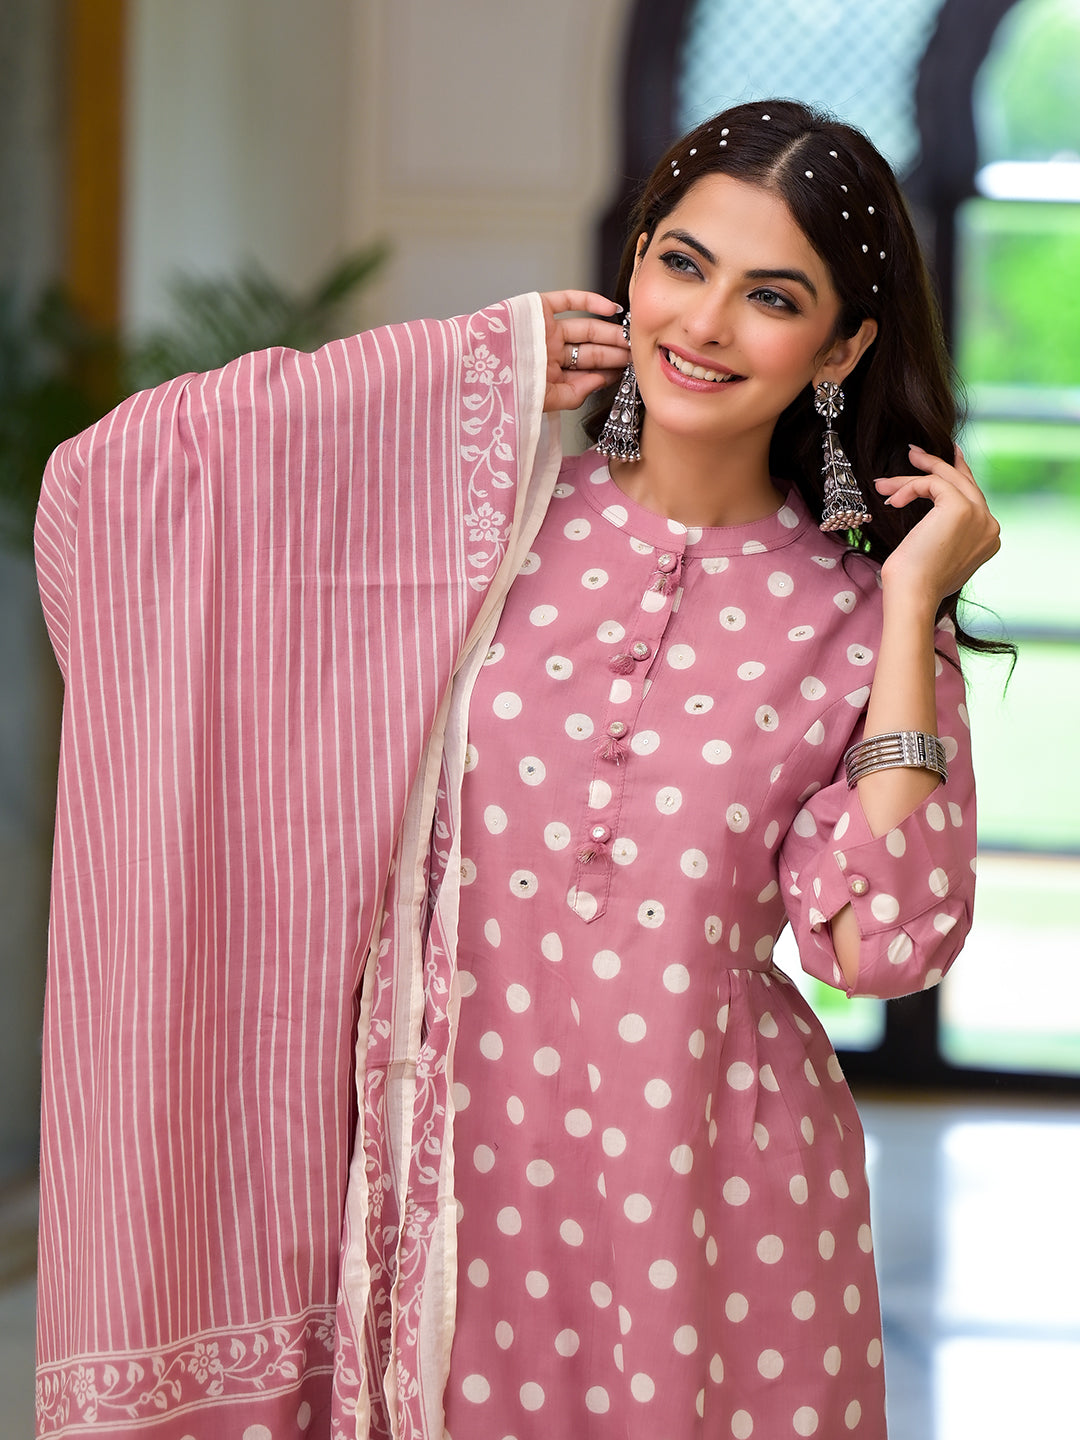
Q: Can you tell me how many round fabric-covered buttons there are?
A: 5